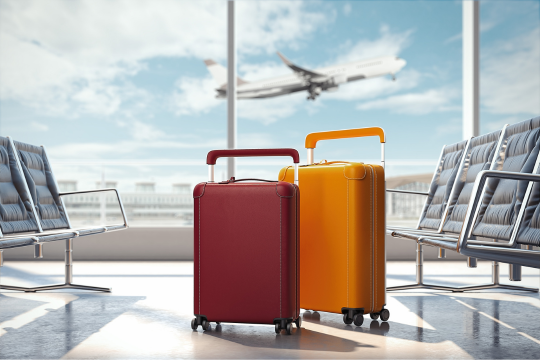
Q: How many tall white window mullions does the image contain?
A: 2